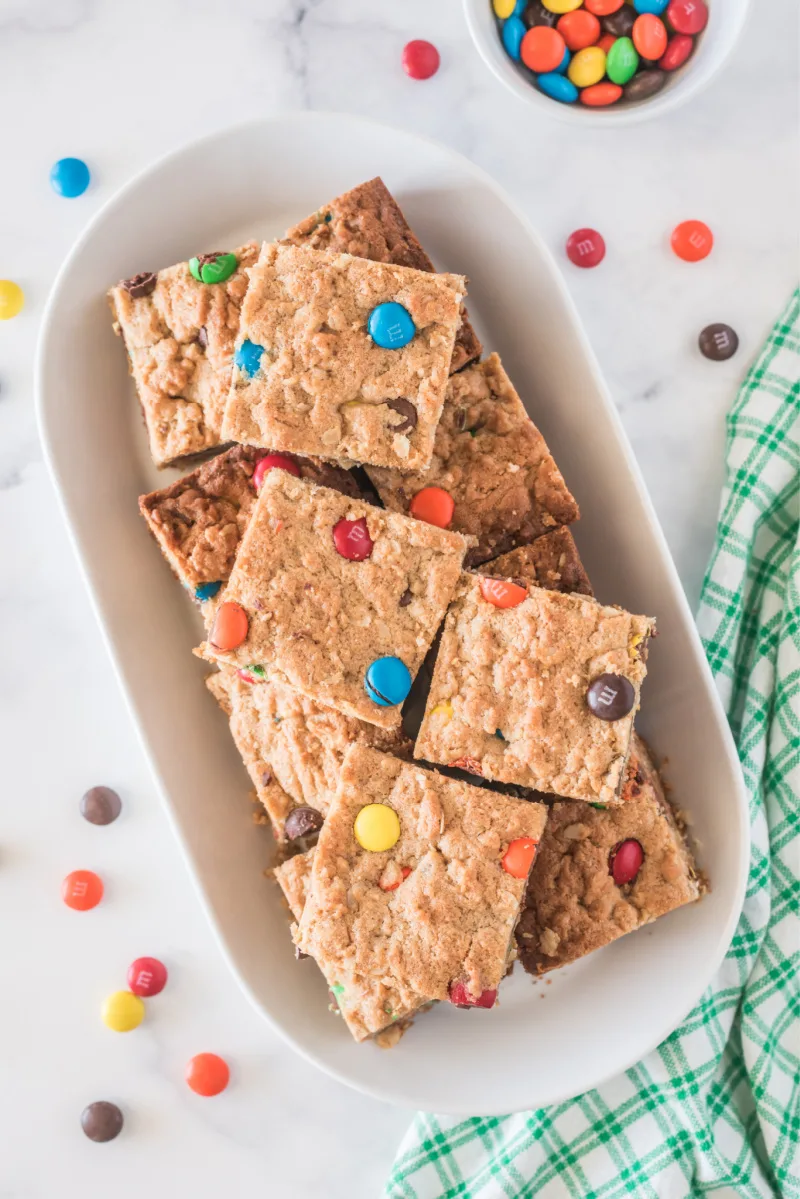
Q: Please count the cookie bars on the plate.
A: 12